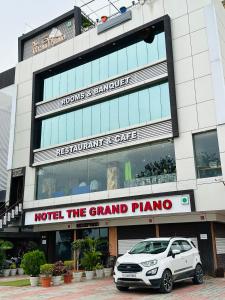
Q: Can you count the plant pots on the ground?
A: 11